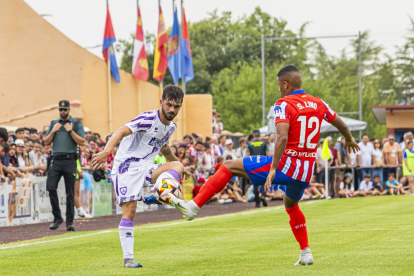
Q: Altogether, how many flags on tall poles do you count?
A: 5